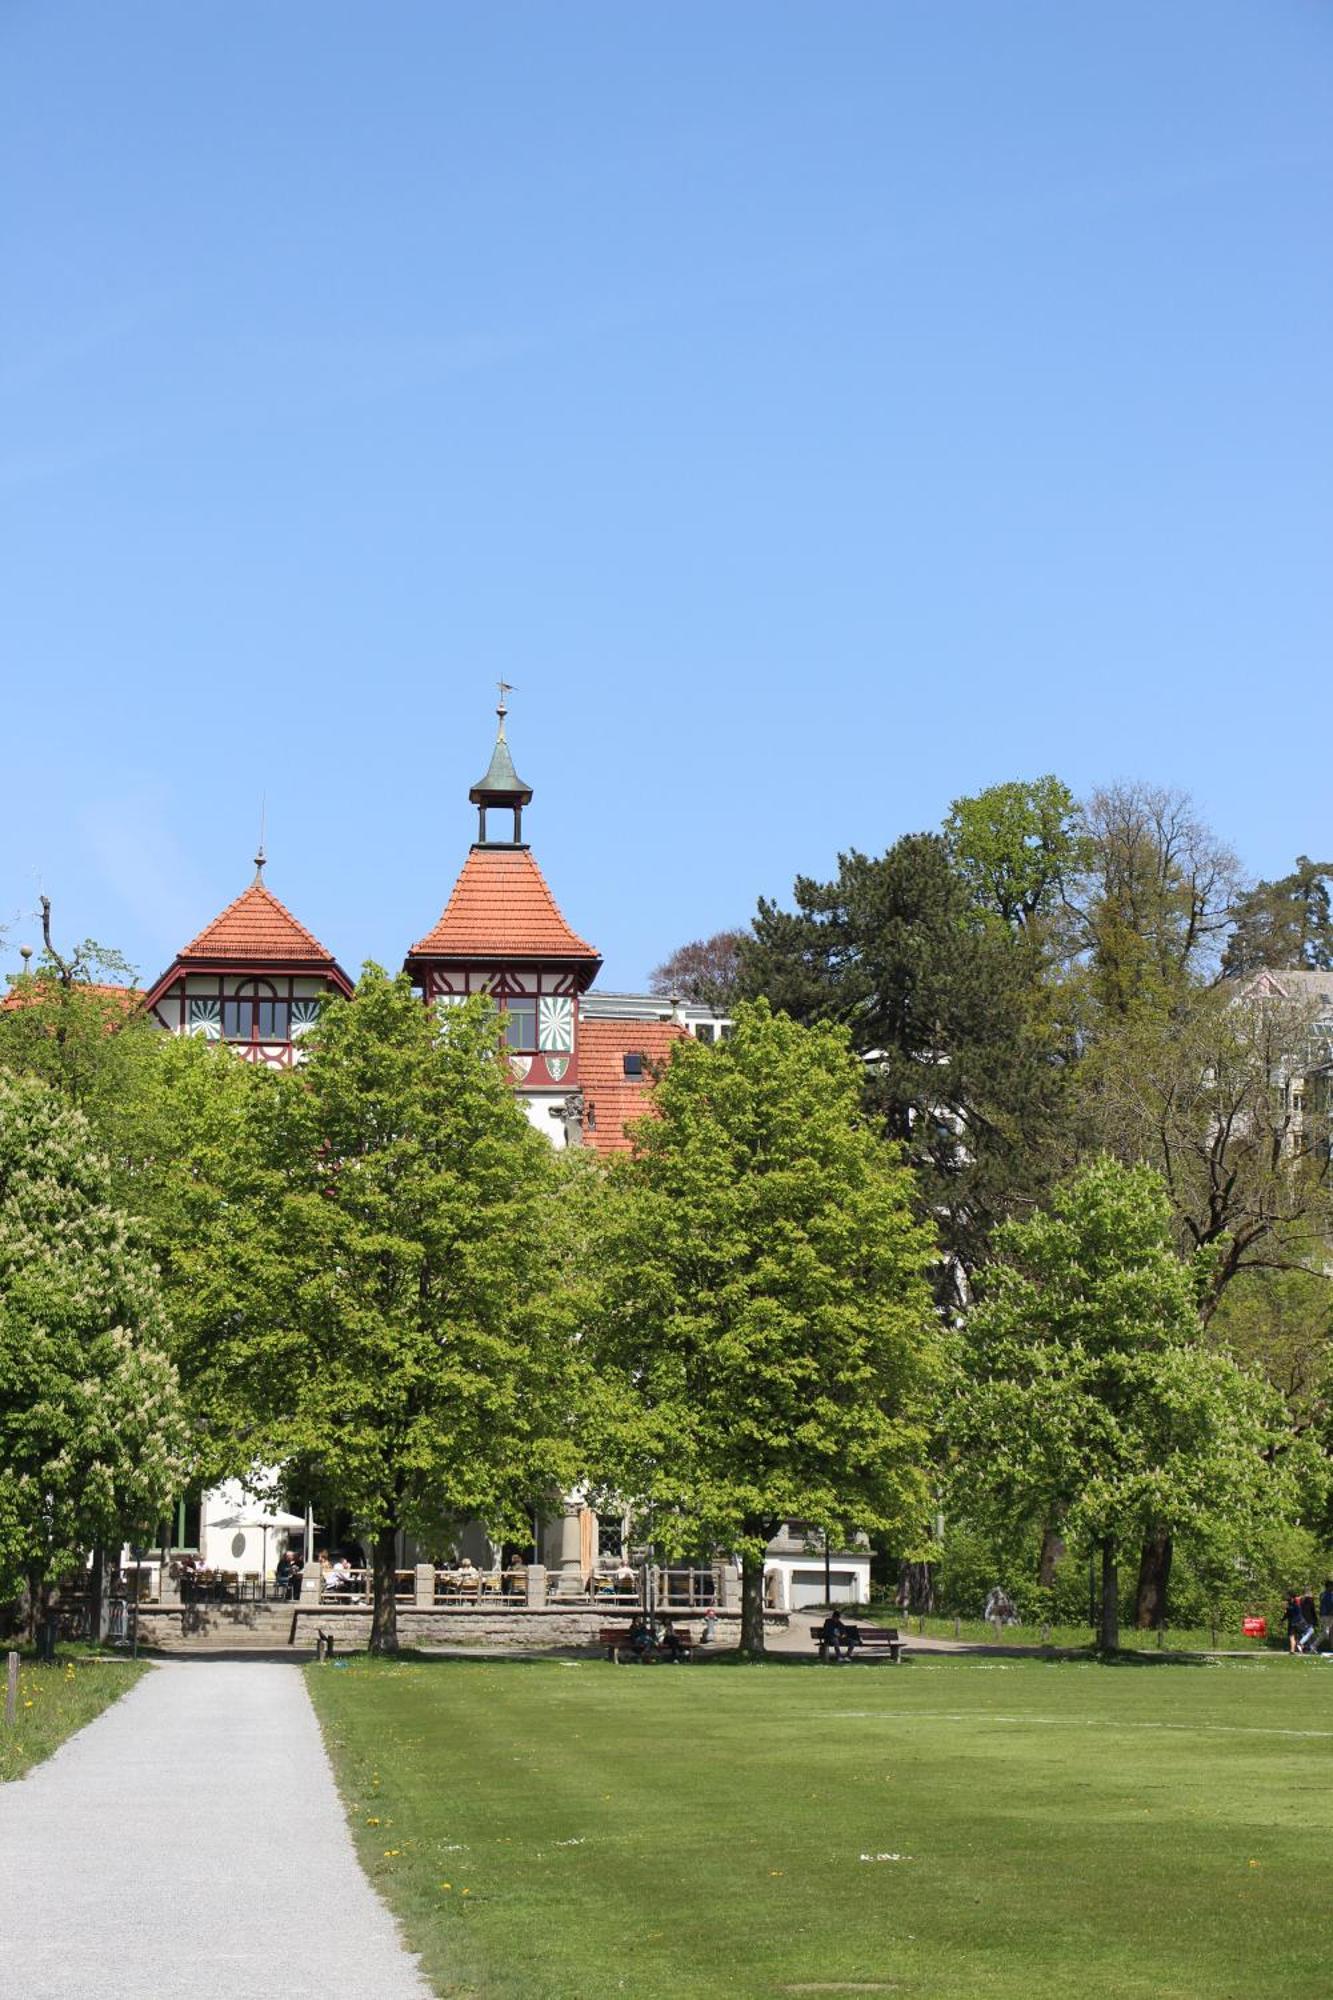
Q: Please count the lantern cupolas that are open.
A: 1